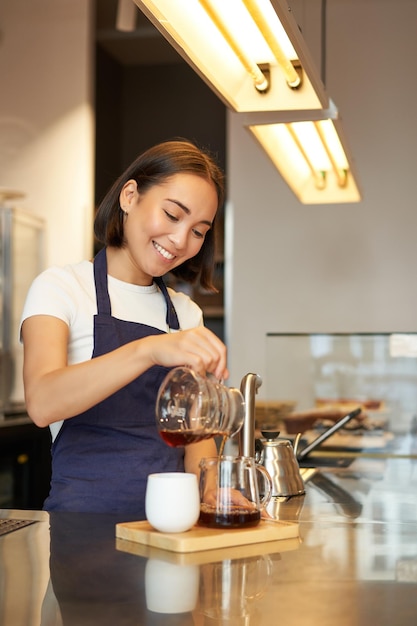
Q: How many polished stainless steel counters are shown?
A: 1